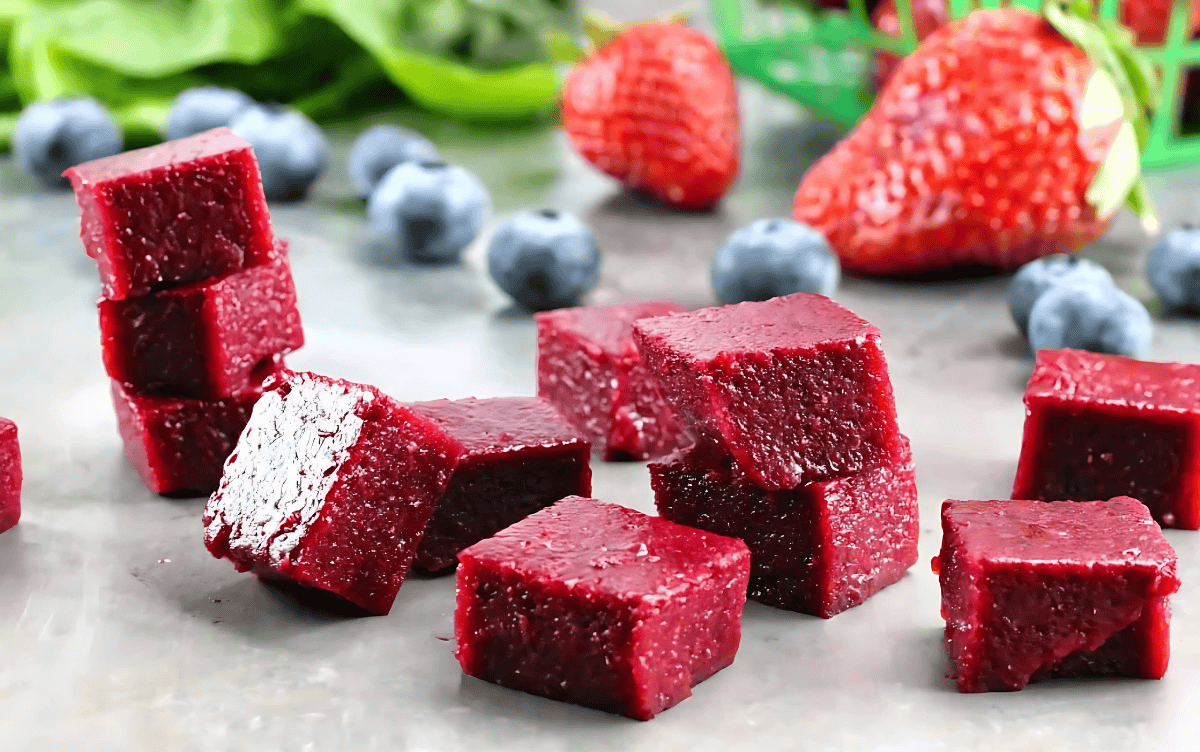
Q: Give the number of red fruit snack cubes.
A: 12